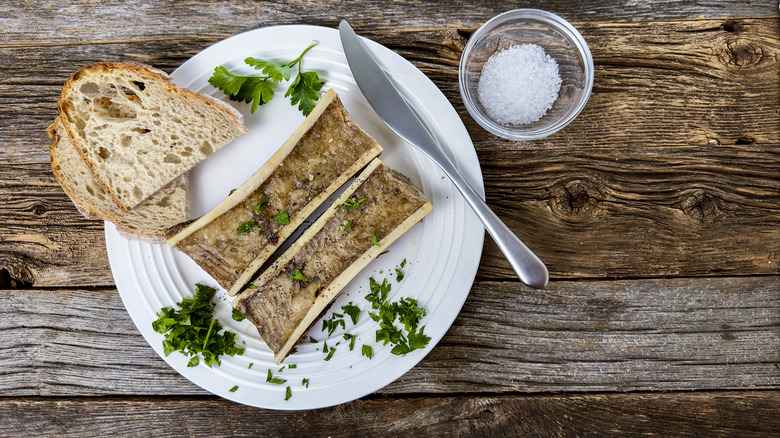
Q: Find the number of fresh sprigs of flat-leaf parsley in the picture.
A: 1